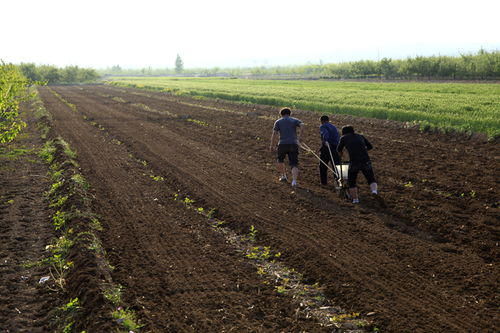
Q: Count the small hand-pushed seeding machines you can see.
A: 1